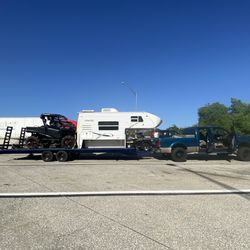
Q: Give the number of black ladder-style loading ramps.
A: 2